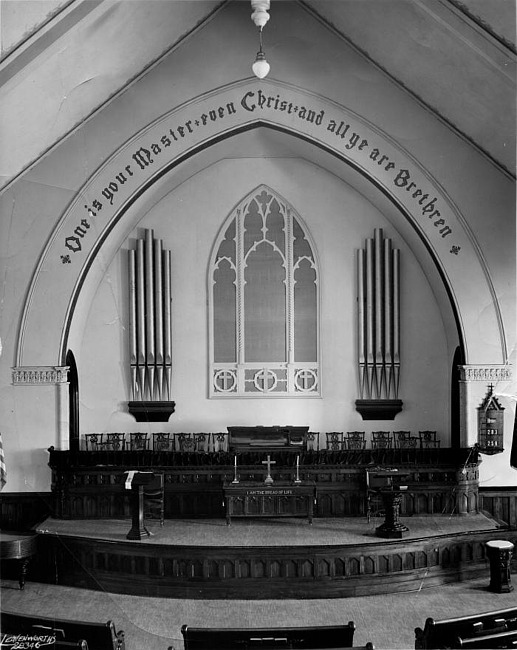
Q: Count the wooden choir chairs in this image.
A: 13